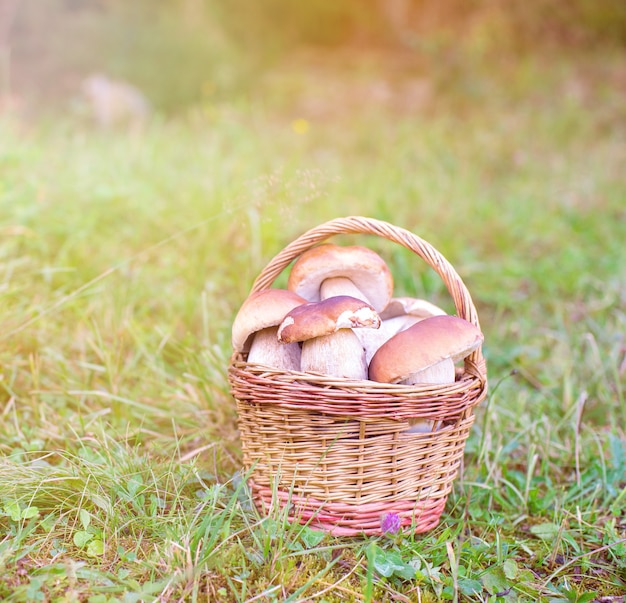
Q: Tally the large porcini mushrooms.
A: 5